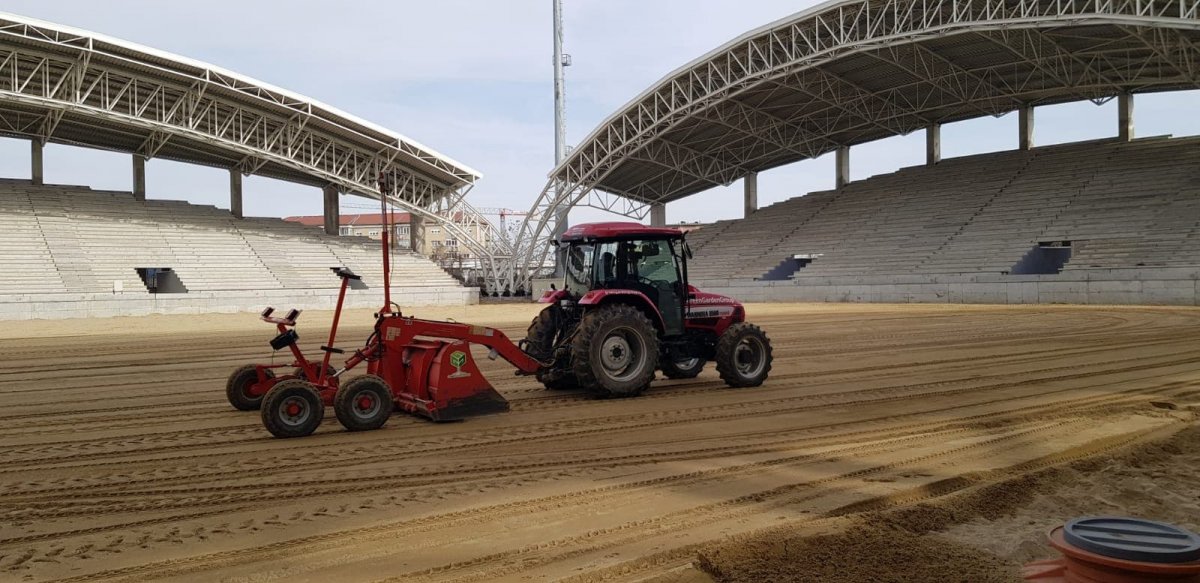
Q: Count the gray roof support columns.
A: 11